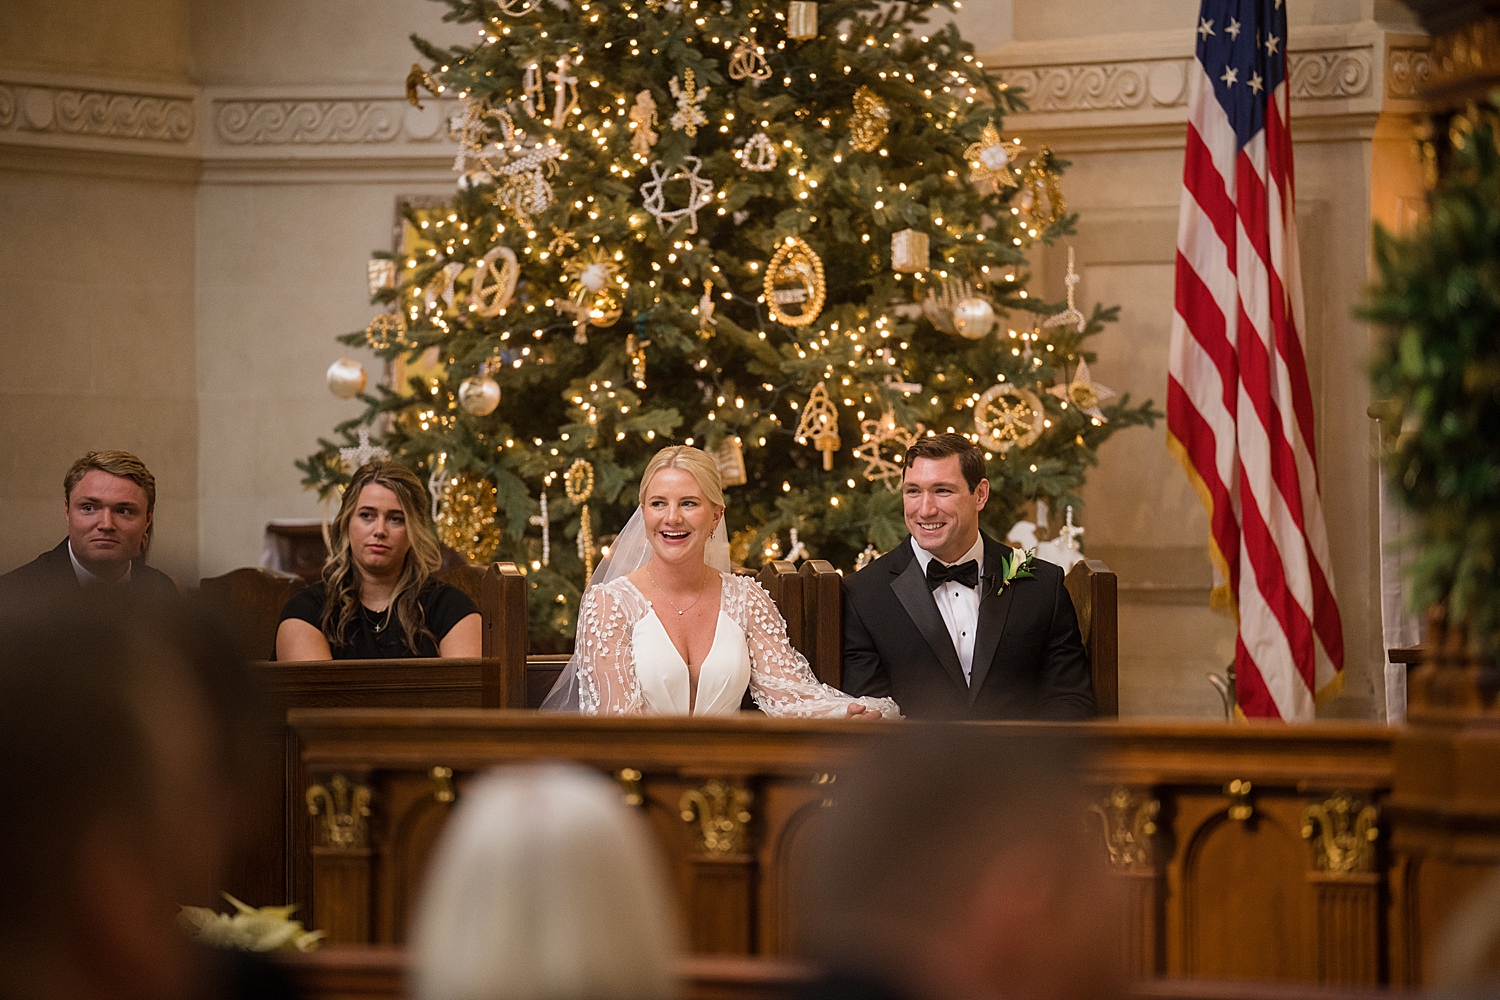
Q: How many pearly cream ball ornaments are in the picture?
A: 3